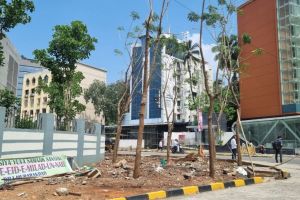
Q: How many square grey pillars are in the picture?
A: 4